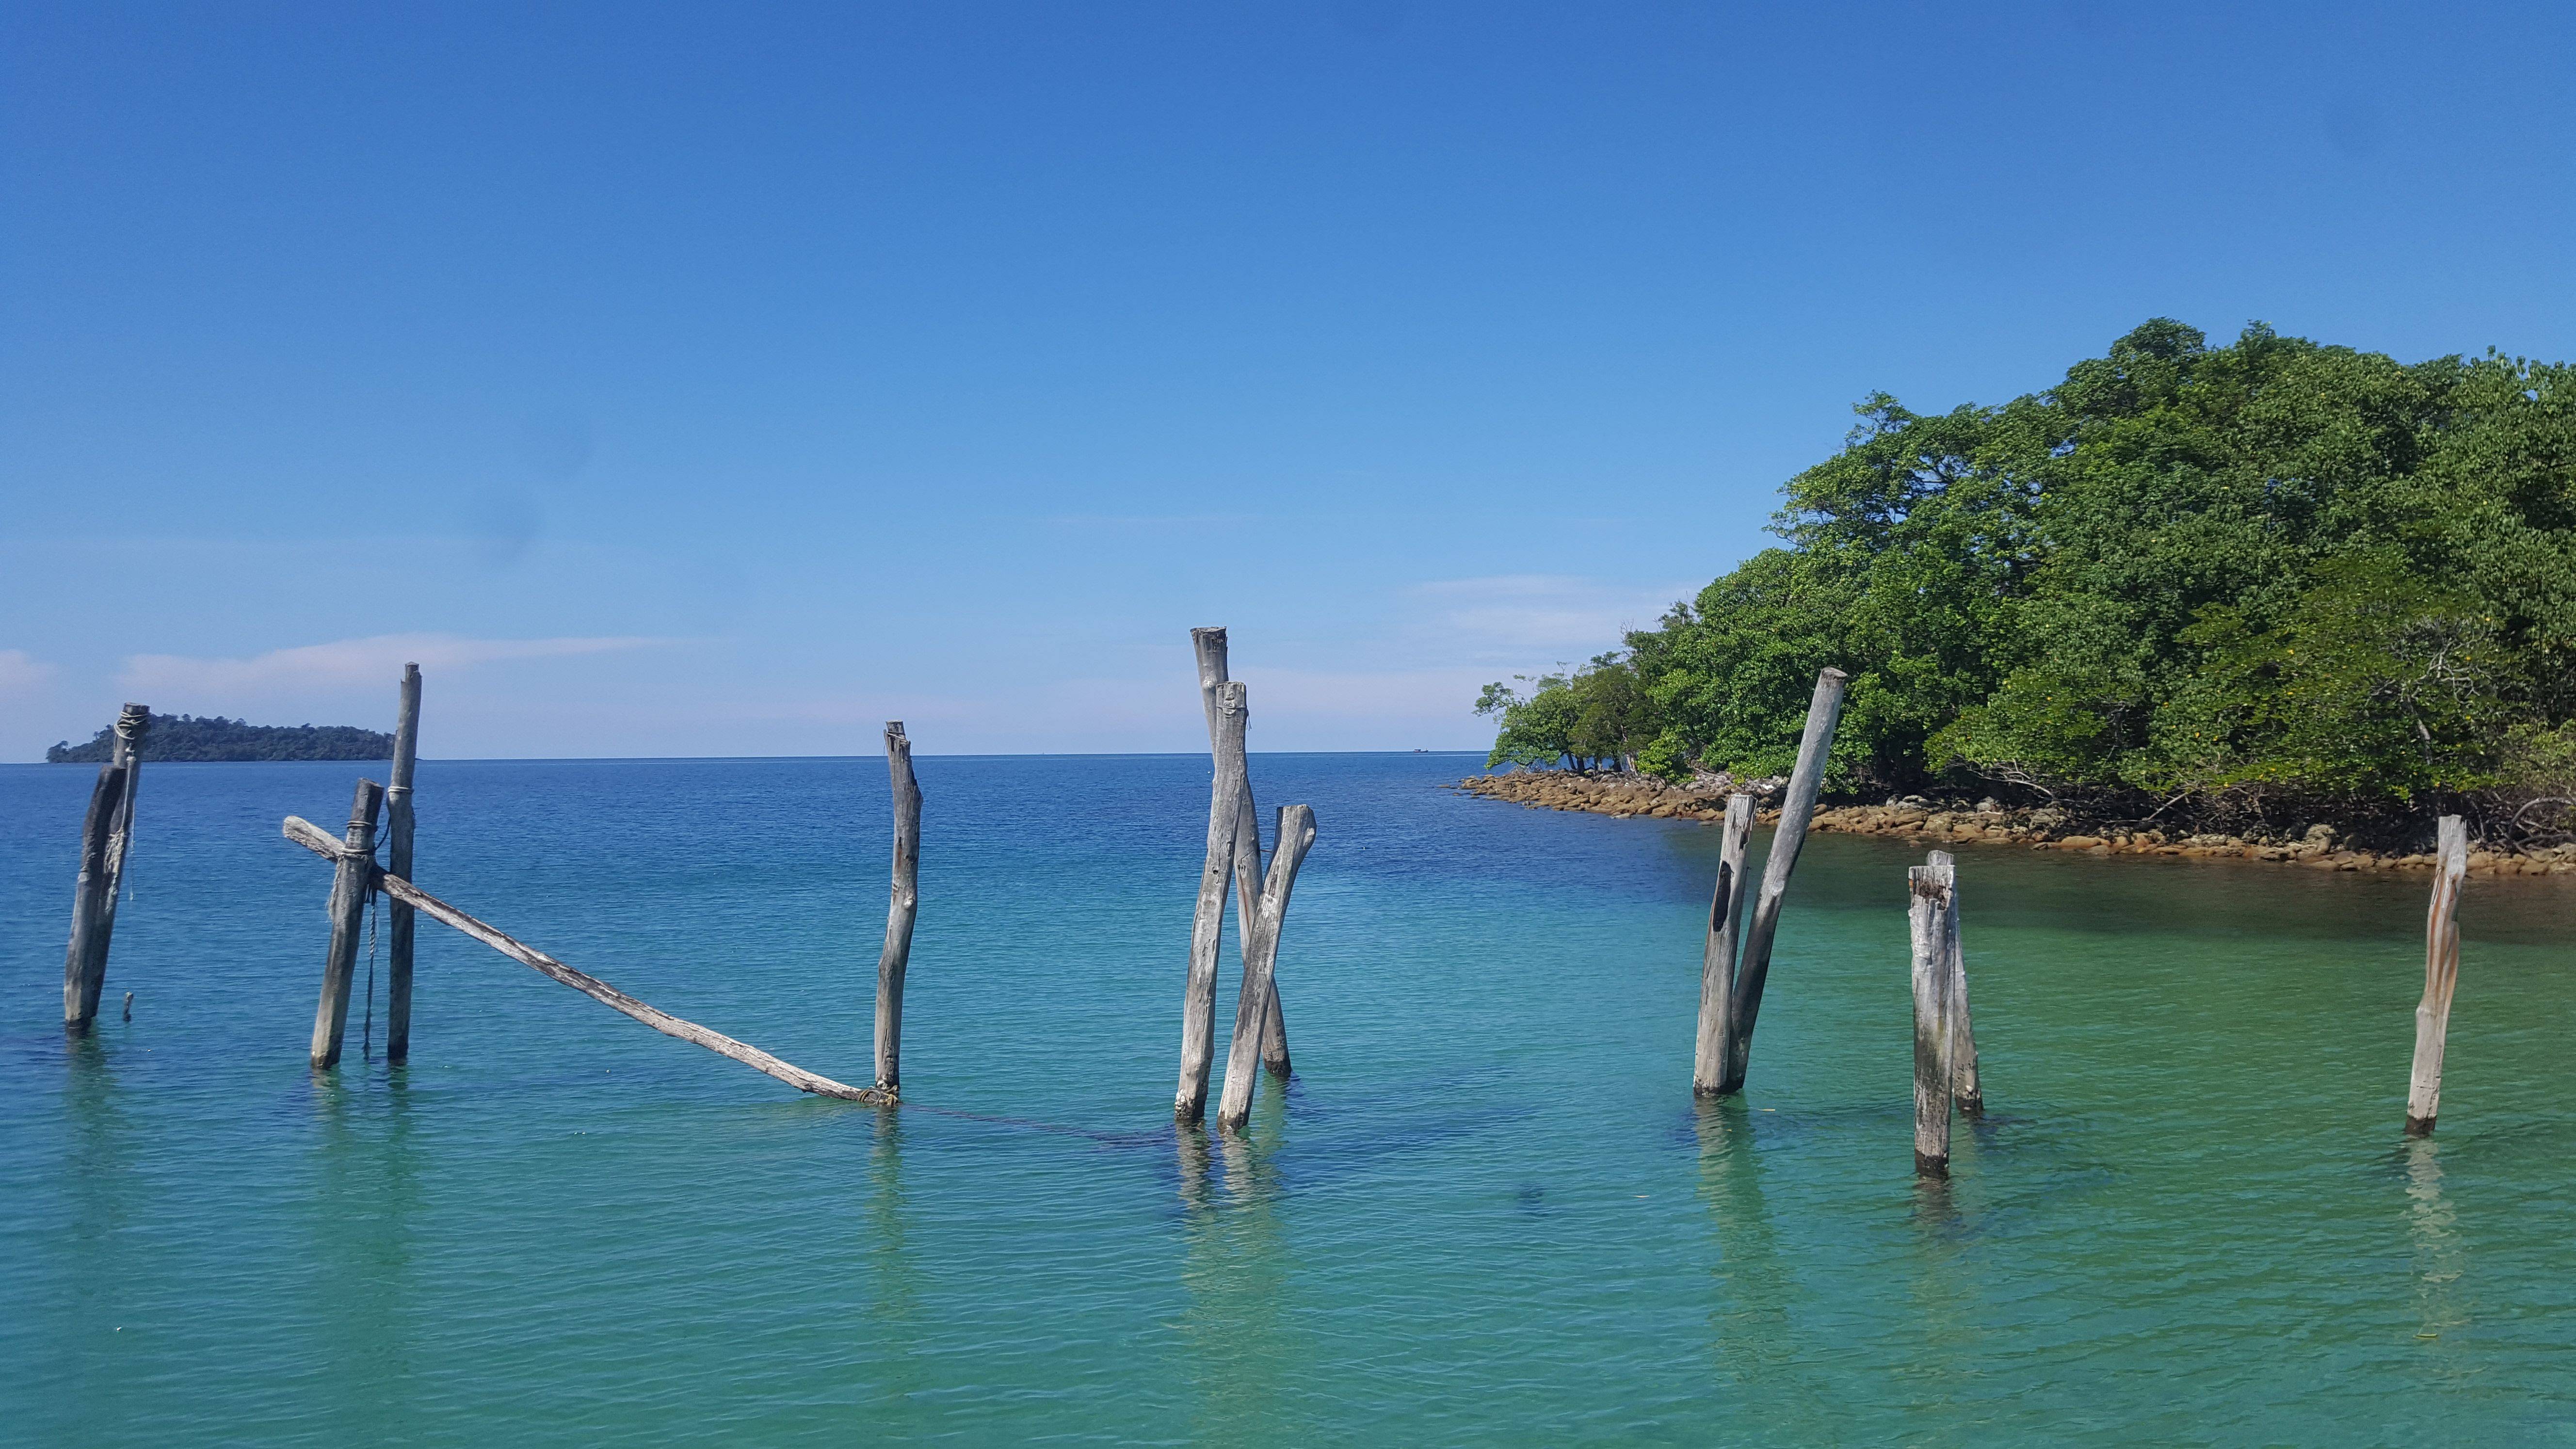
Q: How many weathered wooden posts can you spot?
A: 13